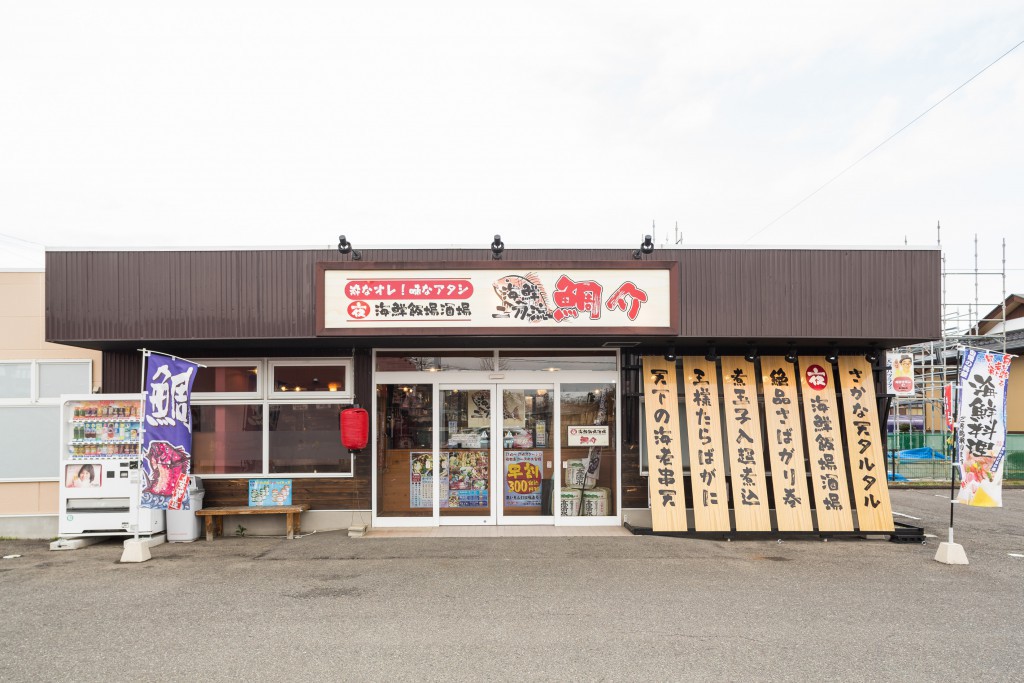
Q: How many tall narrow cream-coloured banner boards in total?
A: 6